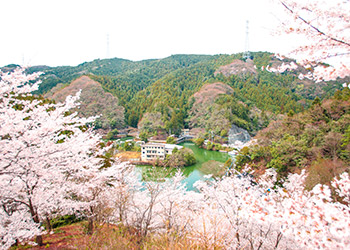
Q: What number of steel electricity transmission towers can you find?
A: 2